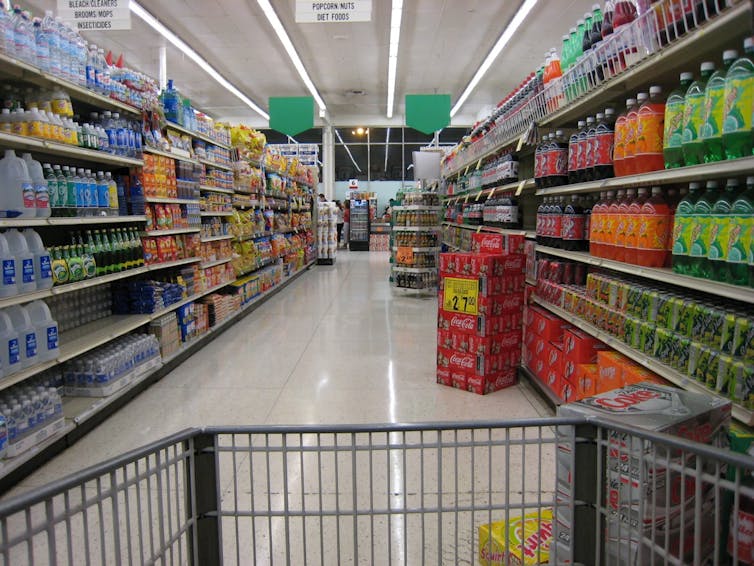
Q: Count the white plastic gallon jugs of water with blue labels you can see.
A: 6